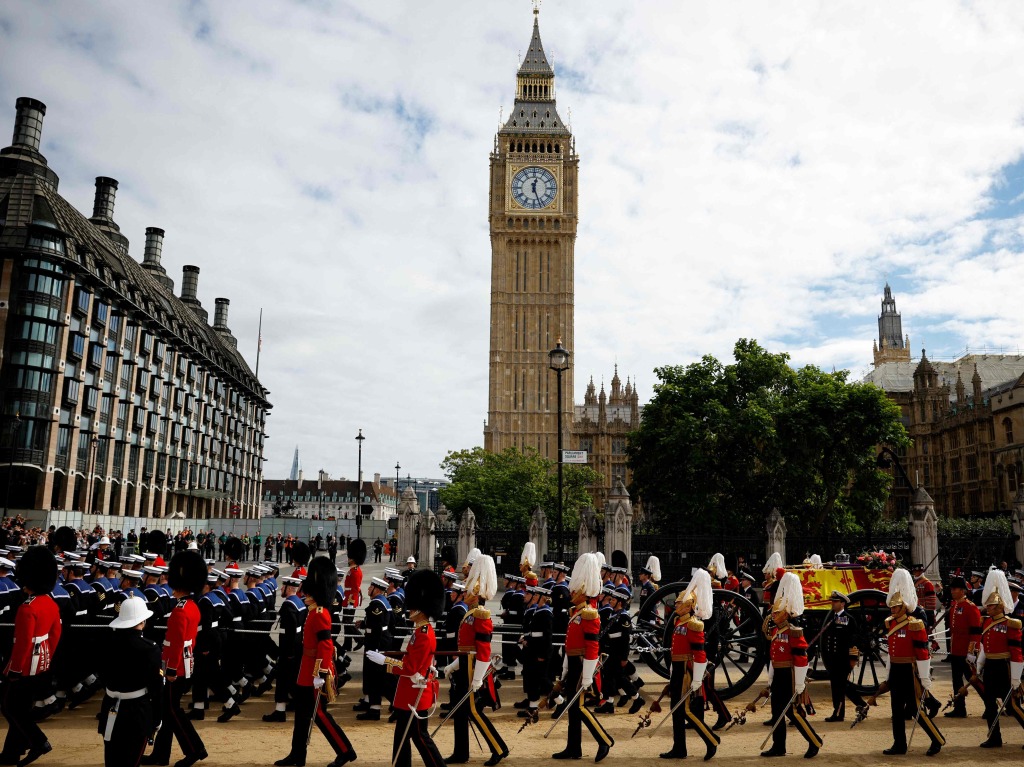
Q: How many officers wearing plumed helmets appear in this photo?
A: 13